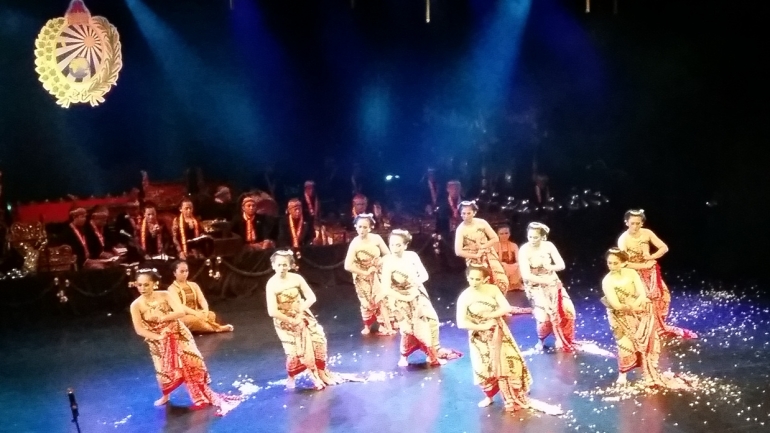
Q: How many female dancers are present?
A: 9